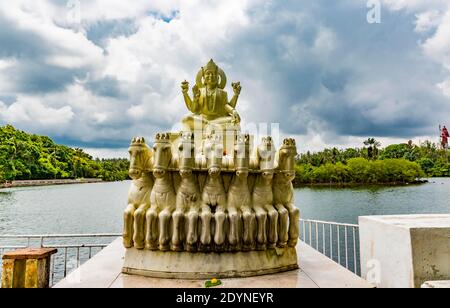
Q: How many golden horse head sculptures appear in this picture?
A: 7